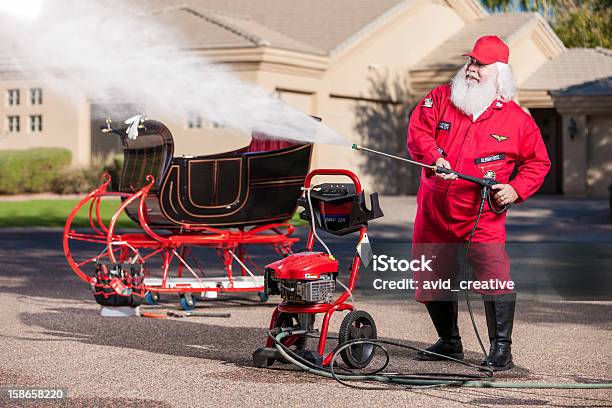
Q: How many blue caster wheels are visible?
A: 3